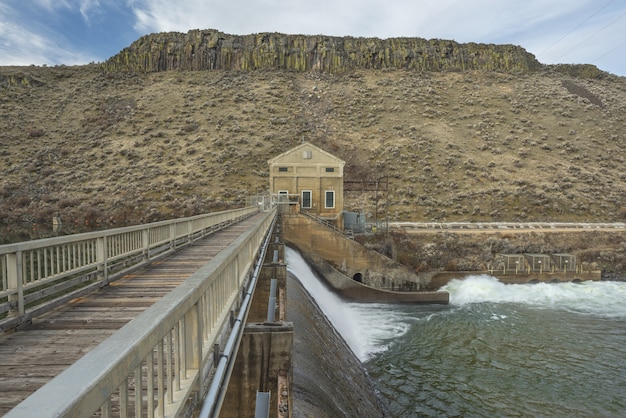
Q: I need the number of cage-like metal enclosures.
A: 3